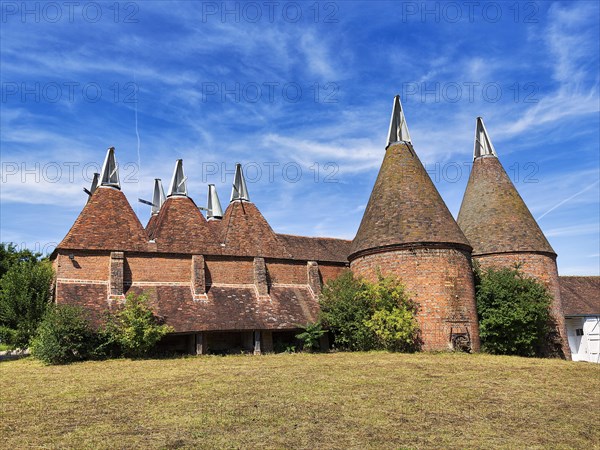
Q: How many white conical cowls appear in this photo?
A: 8